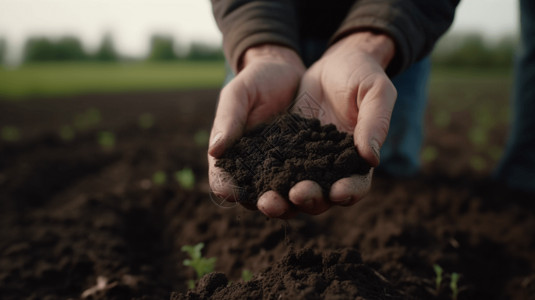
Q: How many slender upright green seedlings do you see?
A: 2